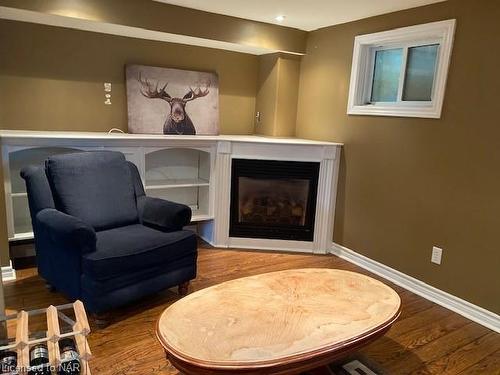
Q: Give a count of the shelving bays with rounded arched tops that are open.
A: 2